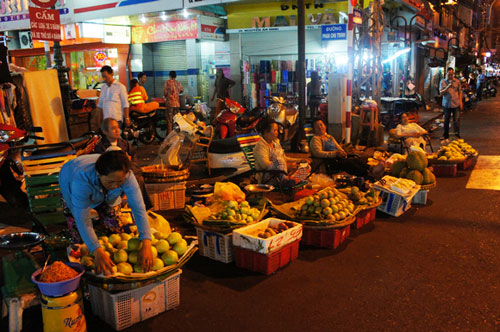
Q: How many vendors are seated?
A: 4